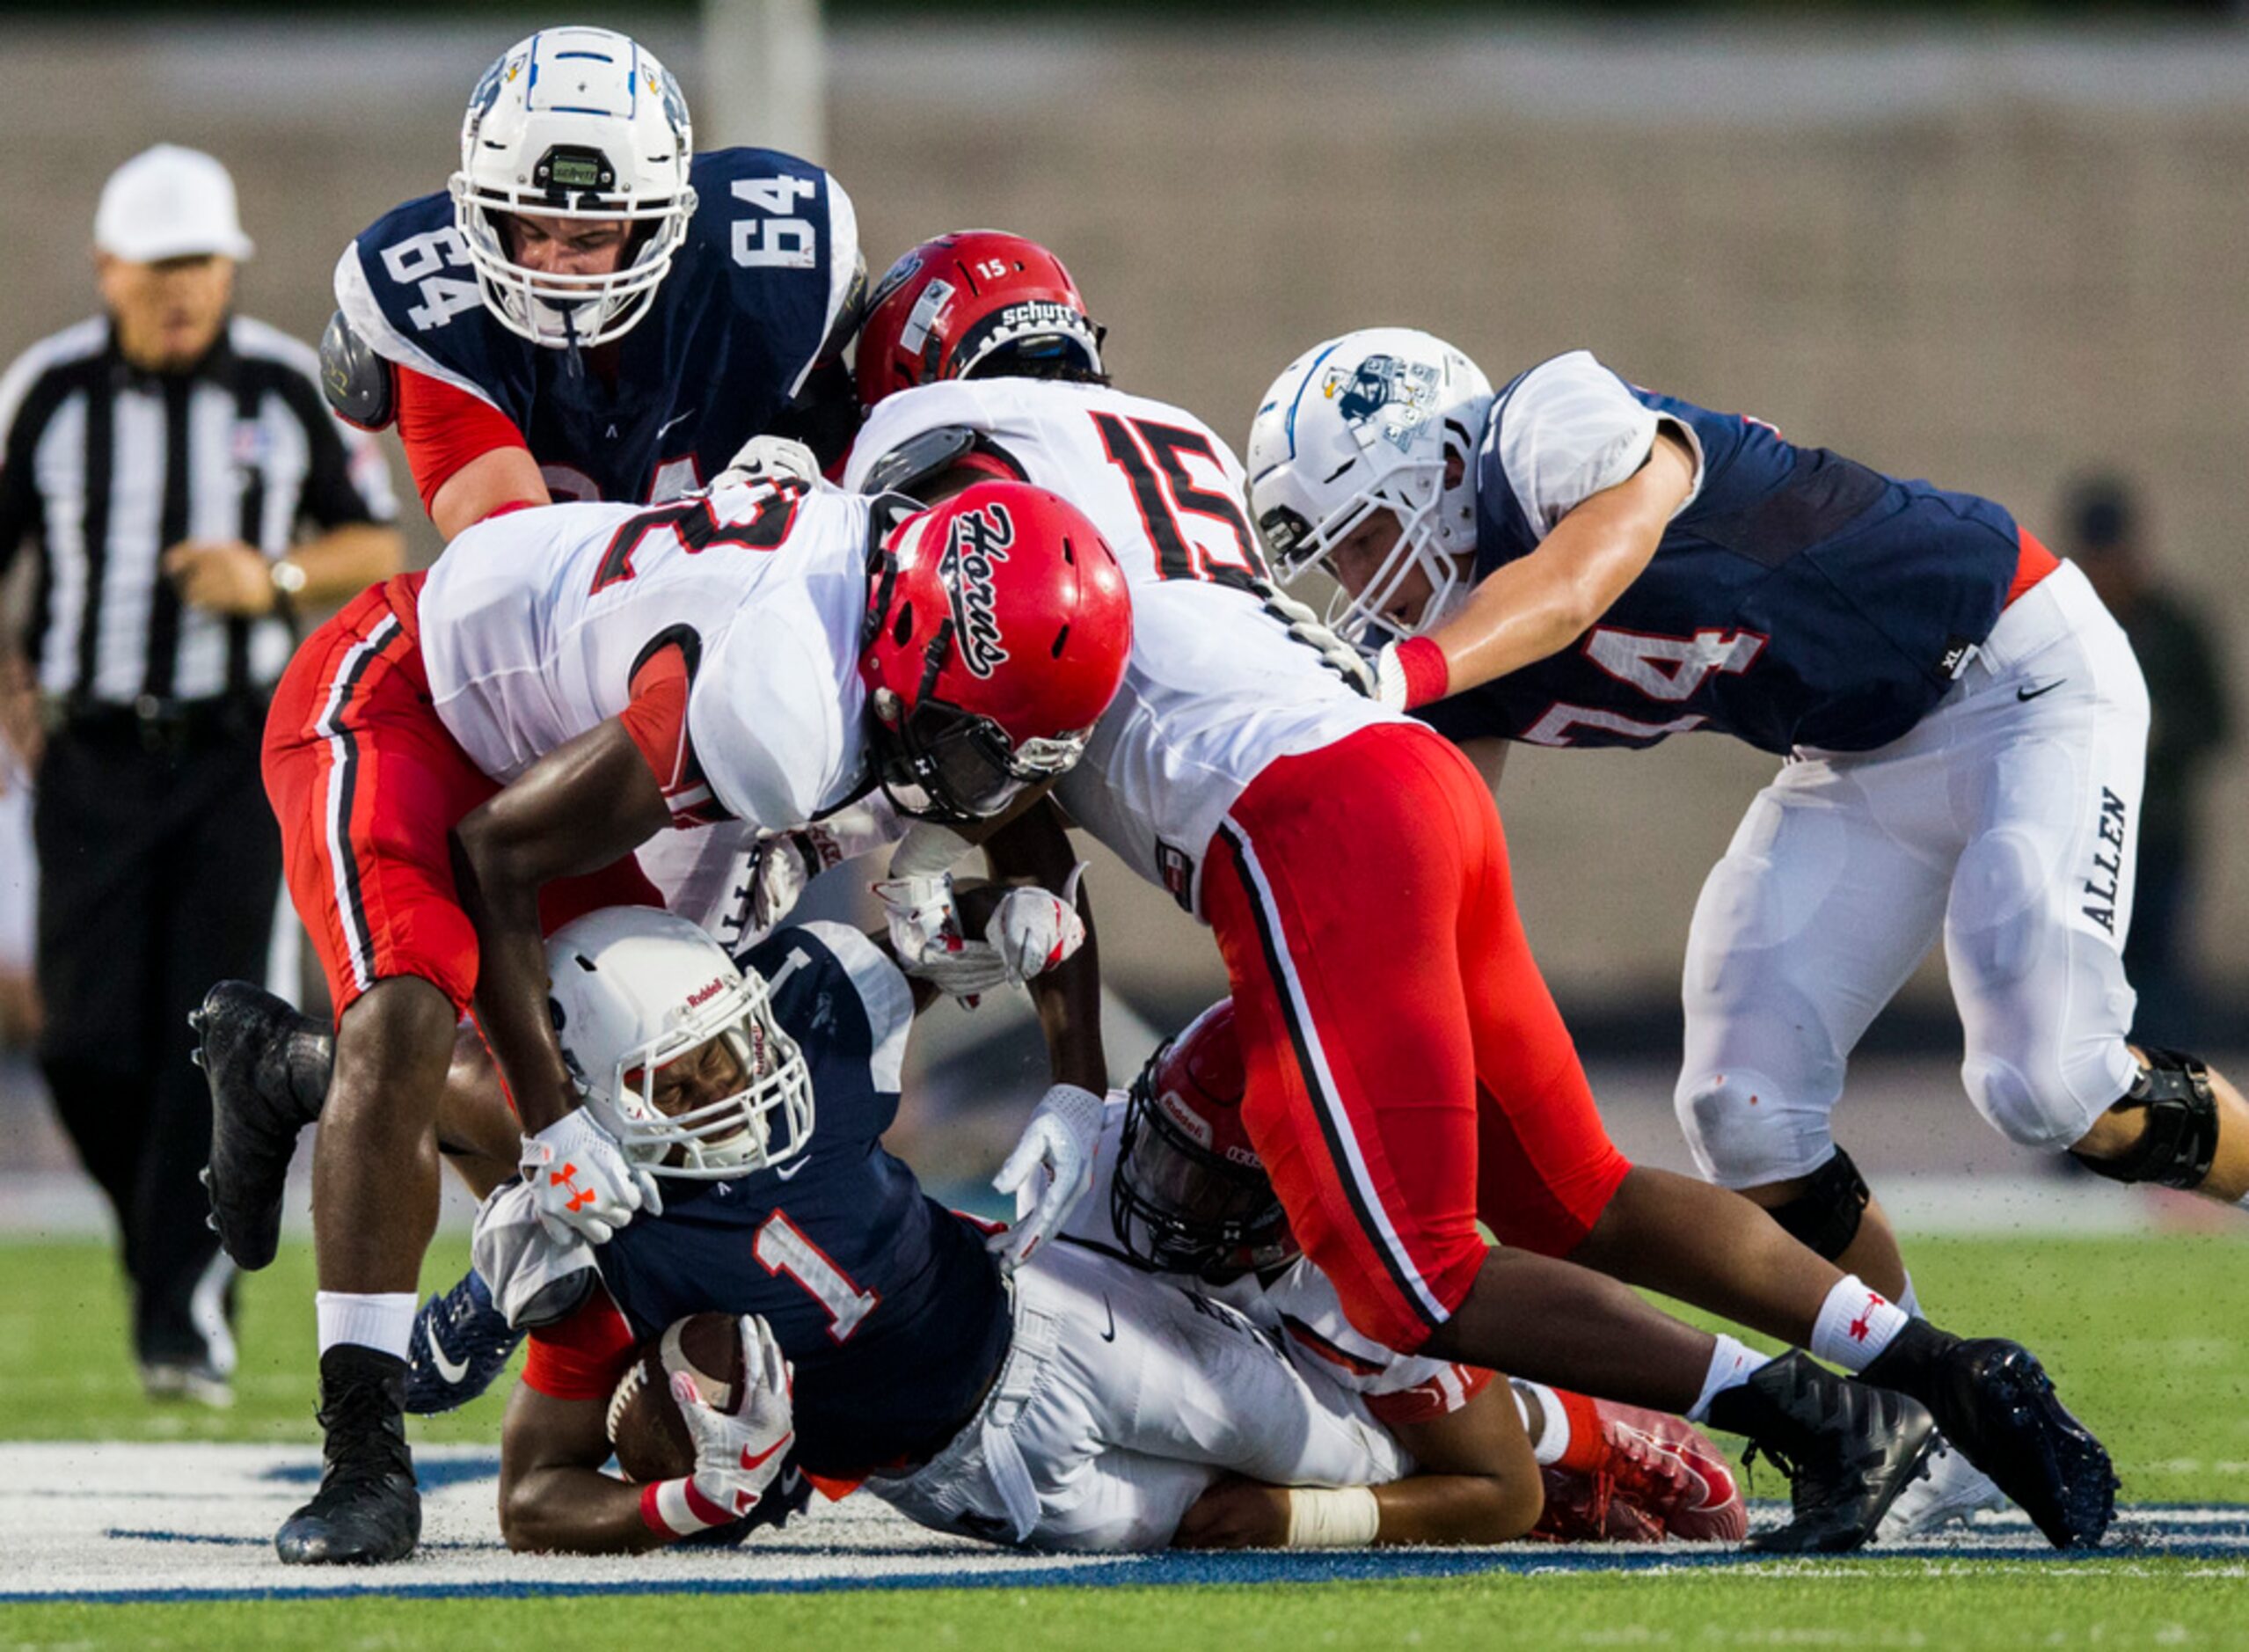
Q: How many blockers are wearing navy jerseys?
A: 2